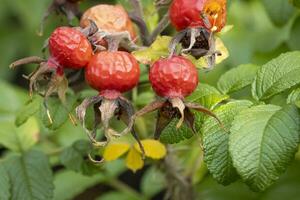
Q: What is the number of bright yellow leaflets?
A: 3